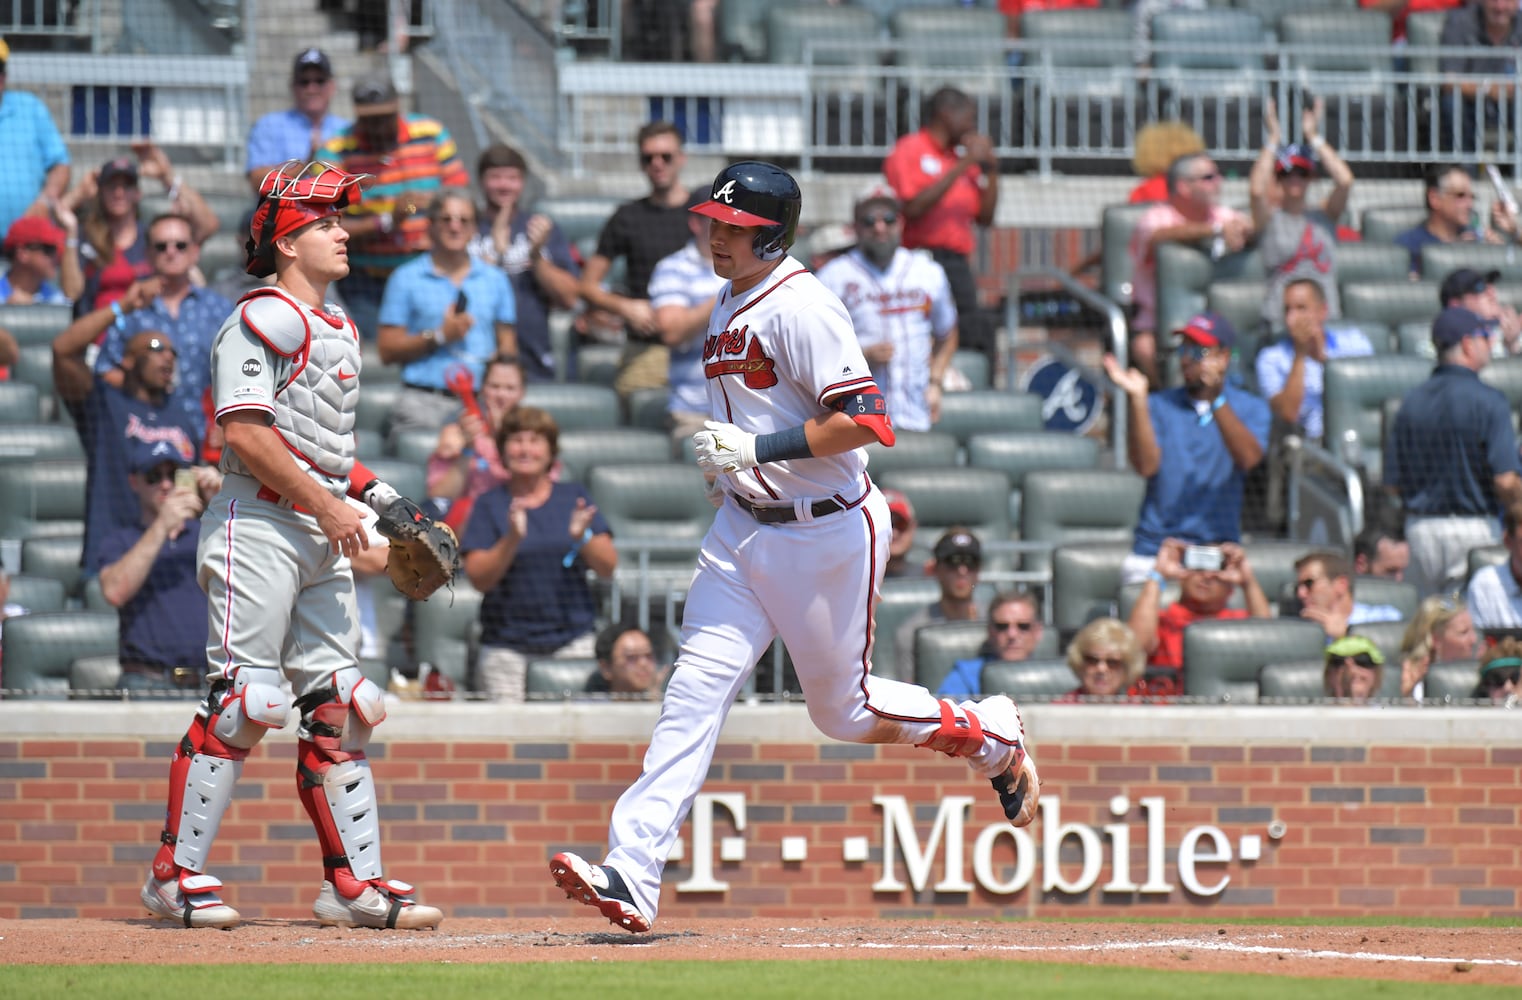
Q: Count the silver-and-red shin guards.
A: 2